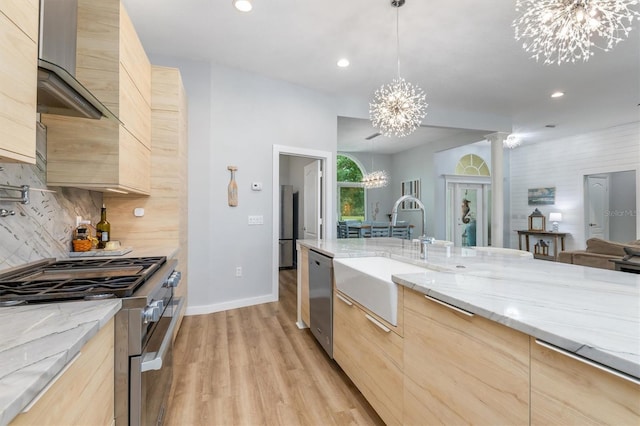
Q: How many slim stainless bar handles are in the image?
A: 5